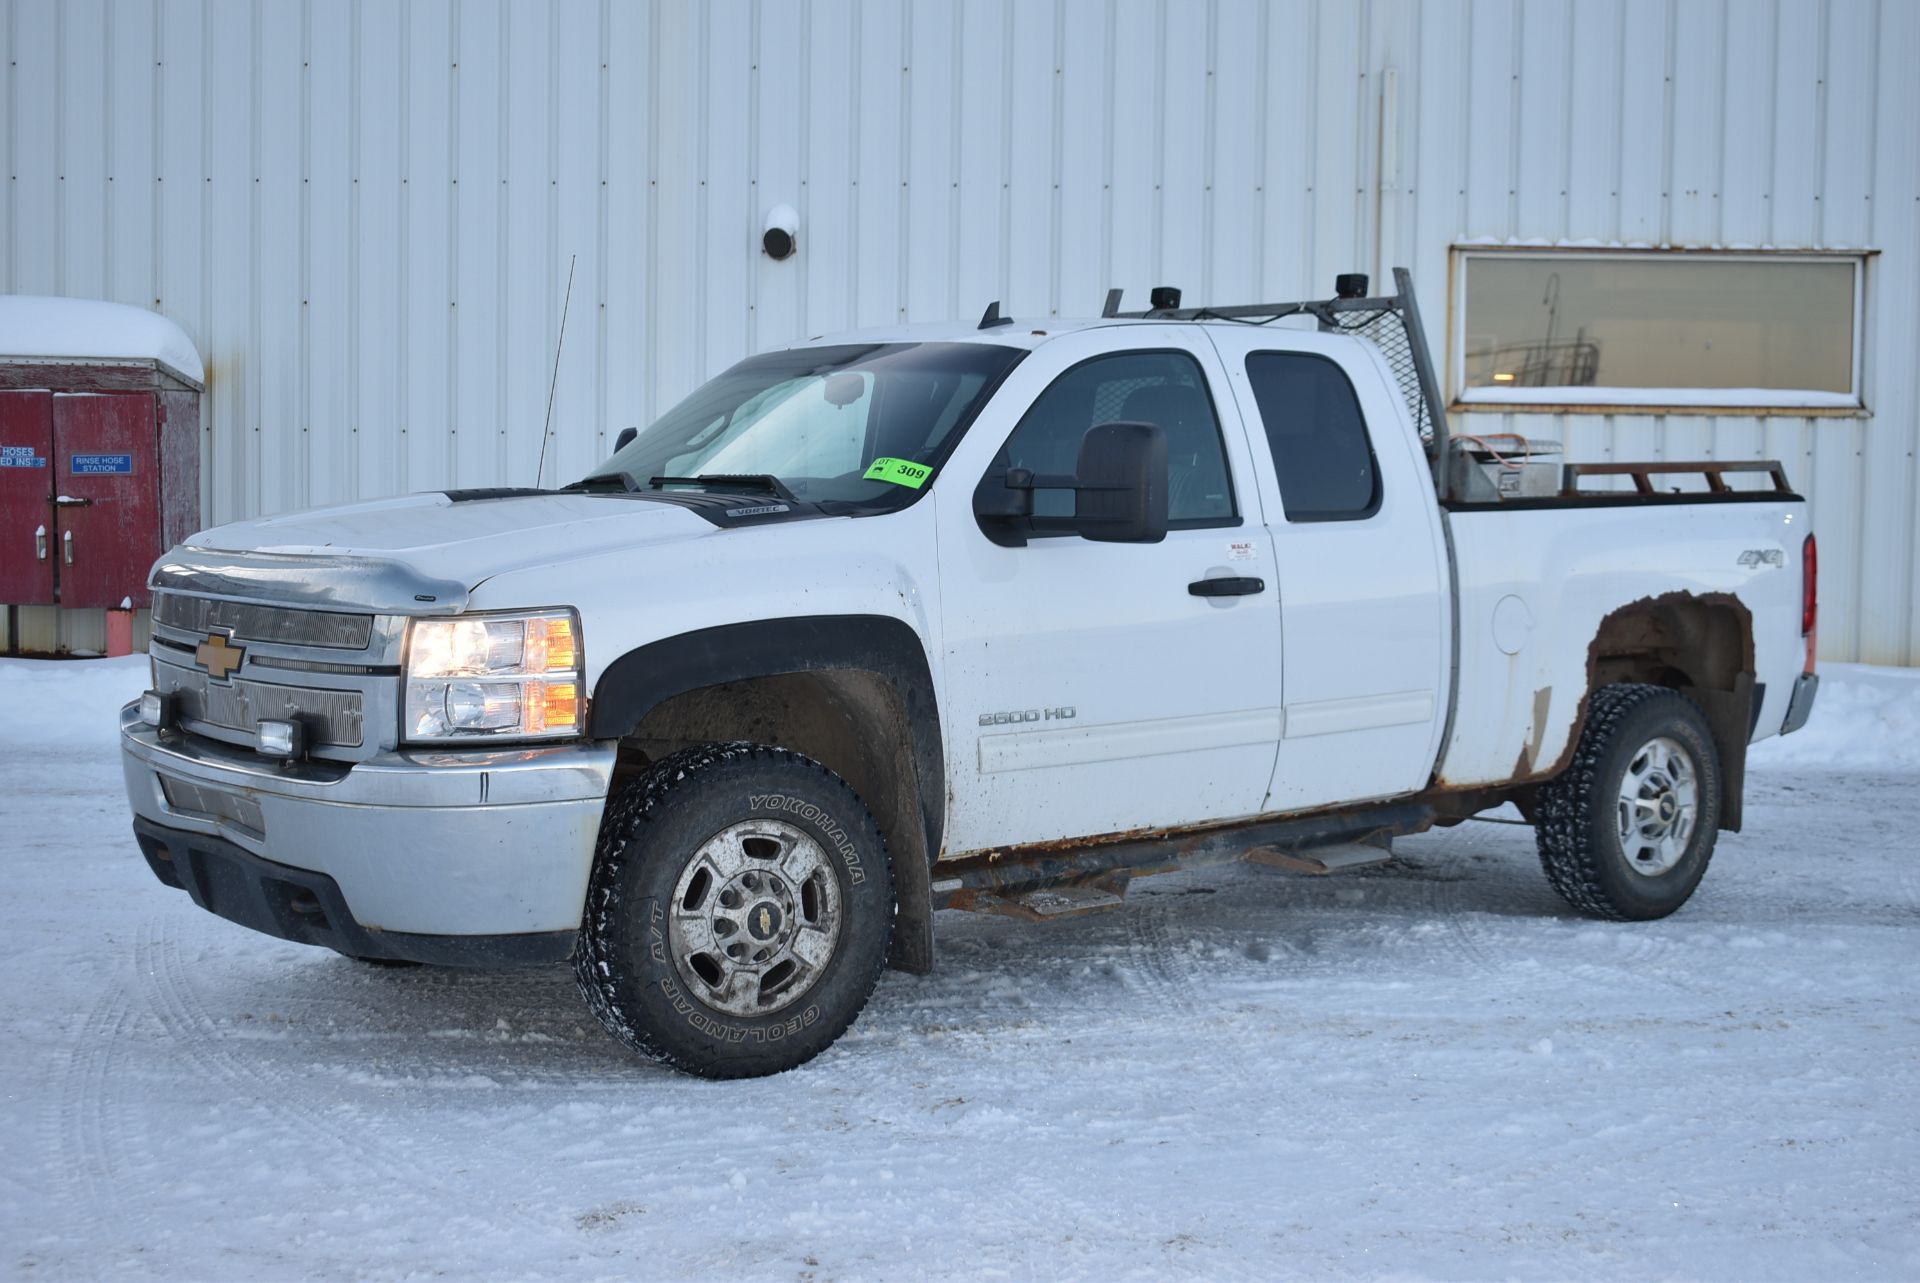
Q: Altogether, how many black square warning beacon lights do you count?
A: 2